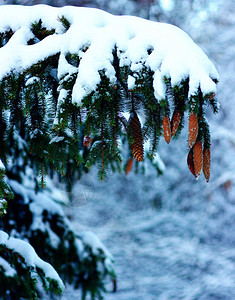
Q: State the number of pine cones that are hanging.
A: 8